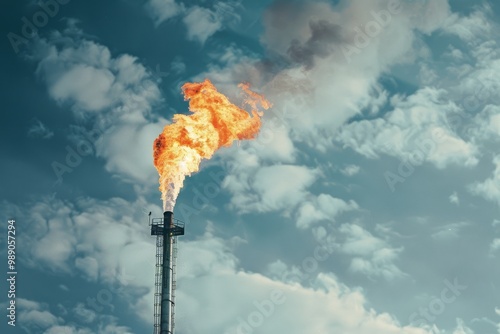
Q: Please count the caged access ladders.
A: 1